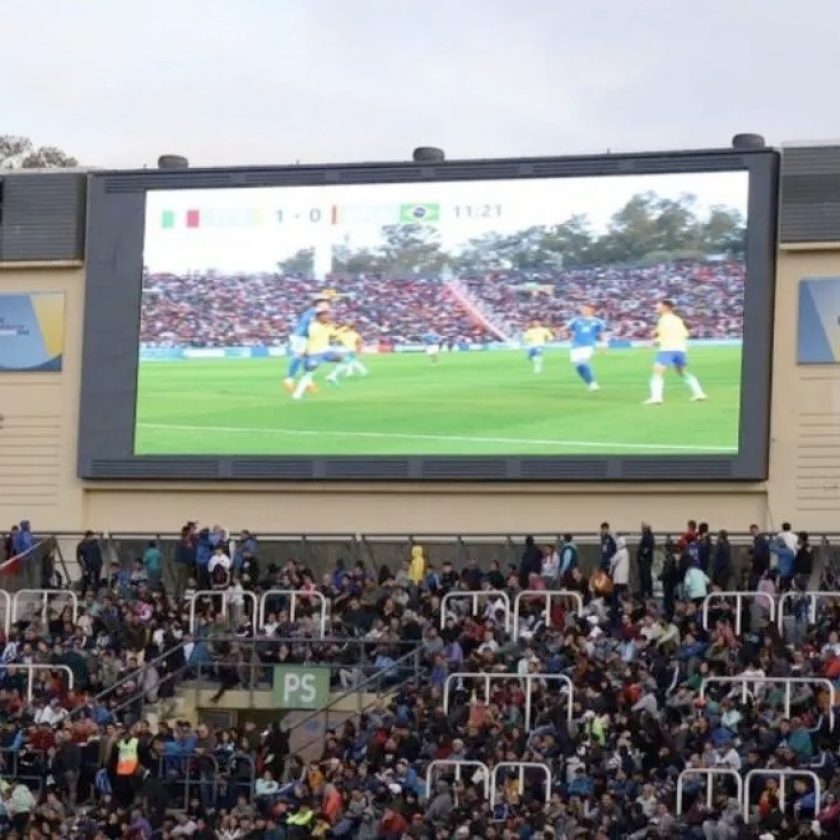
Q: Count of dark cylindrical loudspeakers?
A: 3